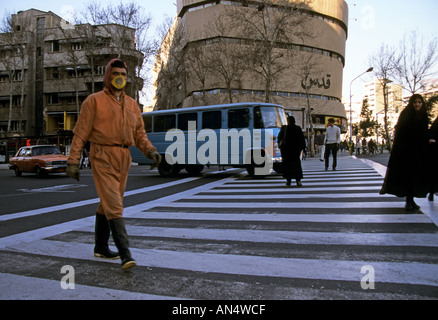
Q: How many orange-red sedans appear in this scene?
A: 1